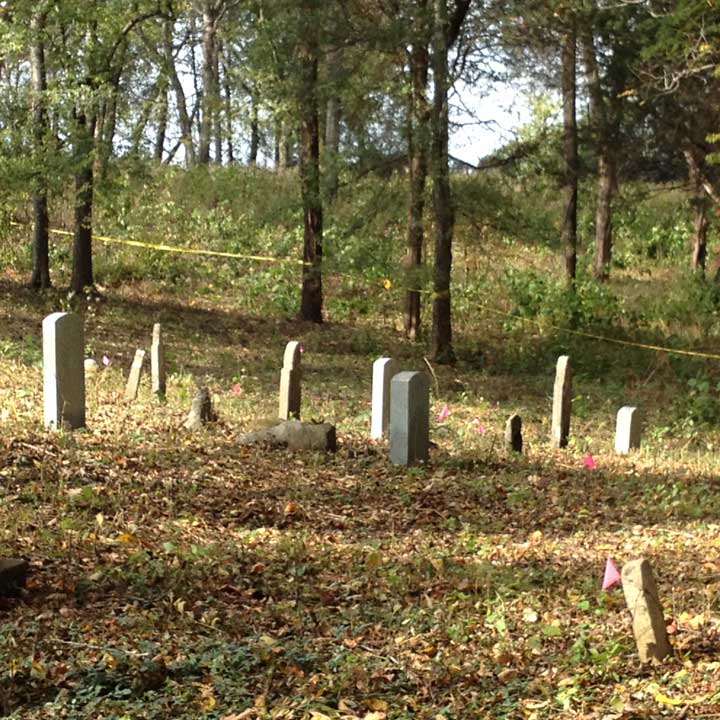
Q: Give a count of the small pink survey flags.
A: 7